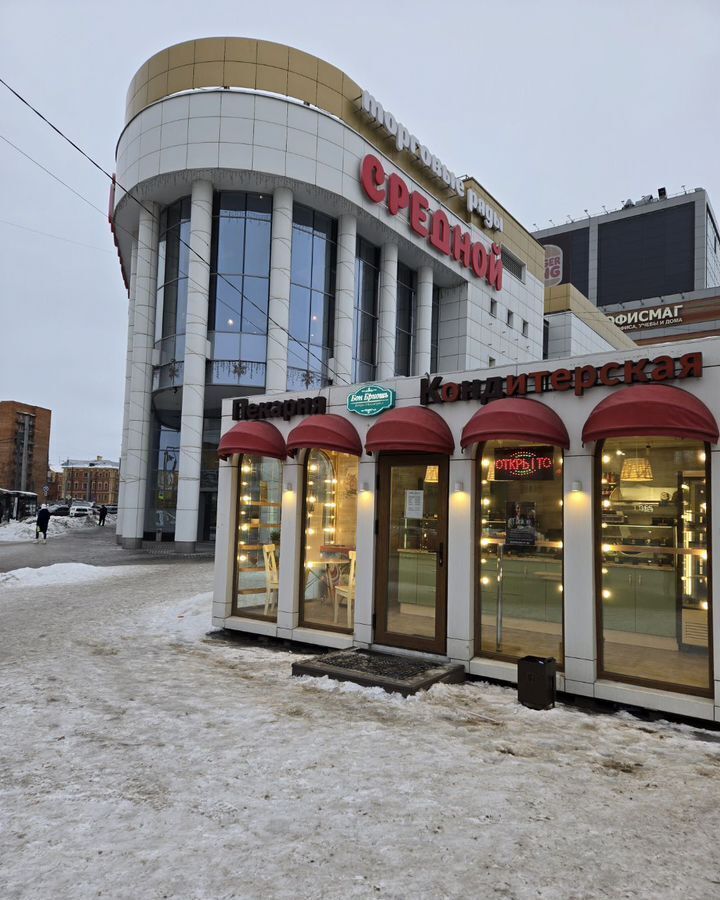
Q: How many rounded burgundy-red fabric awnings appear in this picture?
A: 5